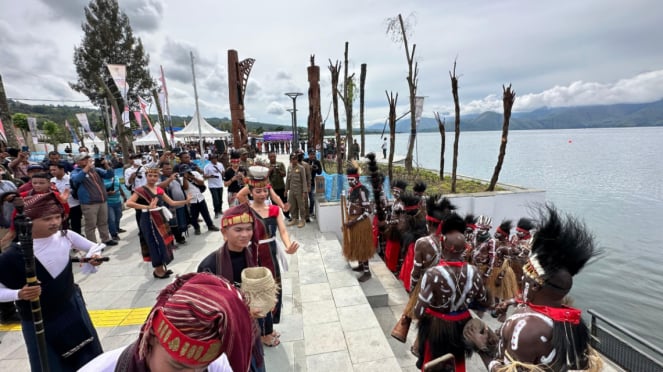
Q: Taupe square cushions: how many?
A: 0